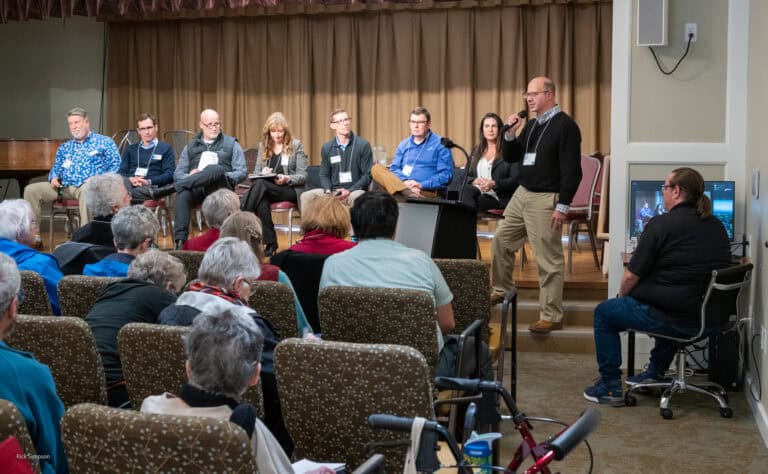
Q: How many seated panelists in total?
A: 7